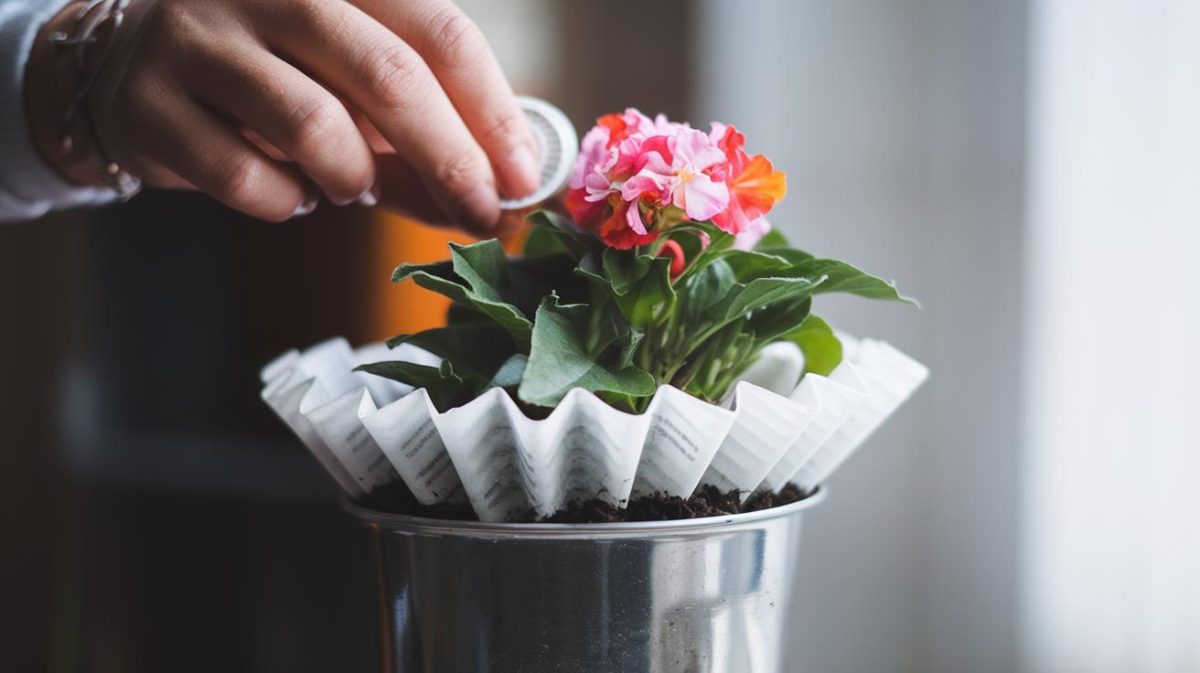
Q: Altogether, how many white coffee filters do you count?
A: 1